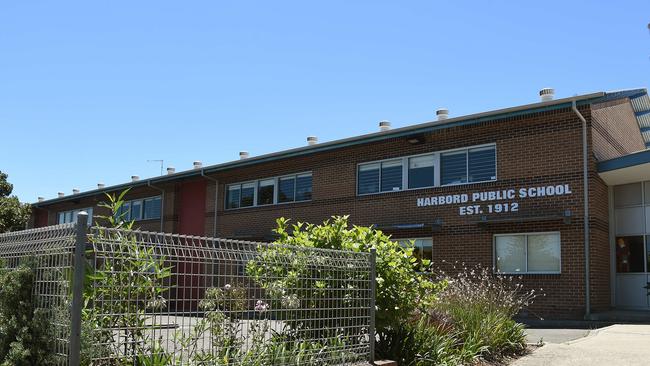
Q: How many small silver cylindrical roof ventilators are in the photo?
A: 12